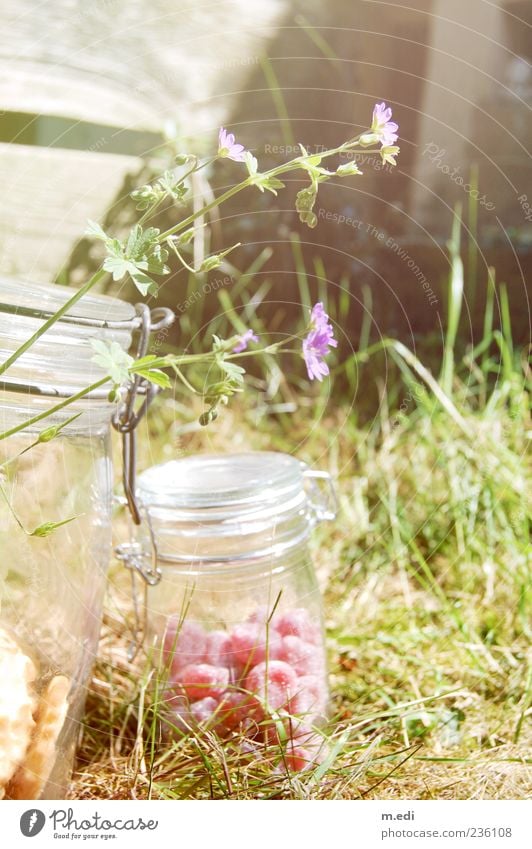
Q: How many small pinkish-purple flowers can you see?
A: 5